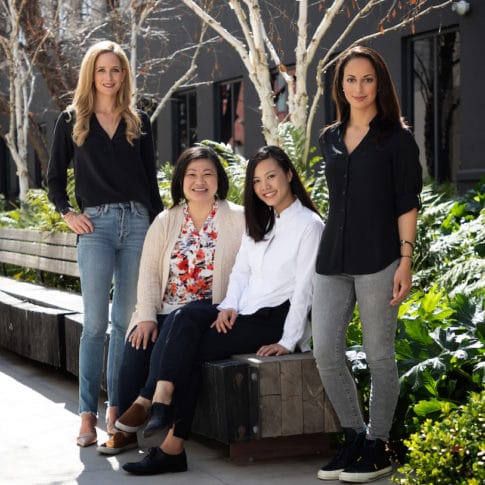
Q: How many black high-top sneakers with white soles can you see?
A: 2